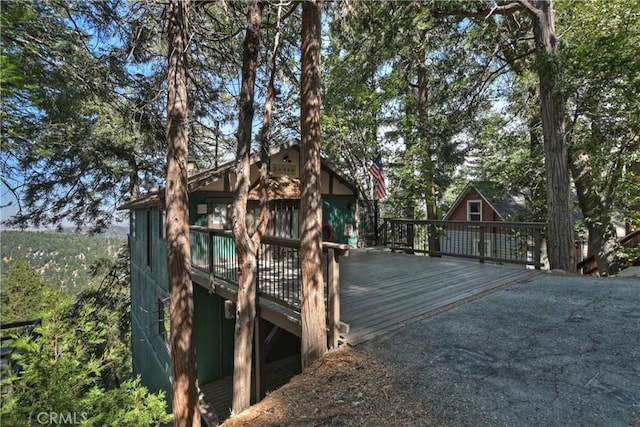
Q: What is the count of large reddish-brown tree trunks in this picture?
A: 3